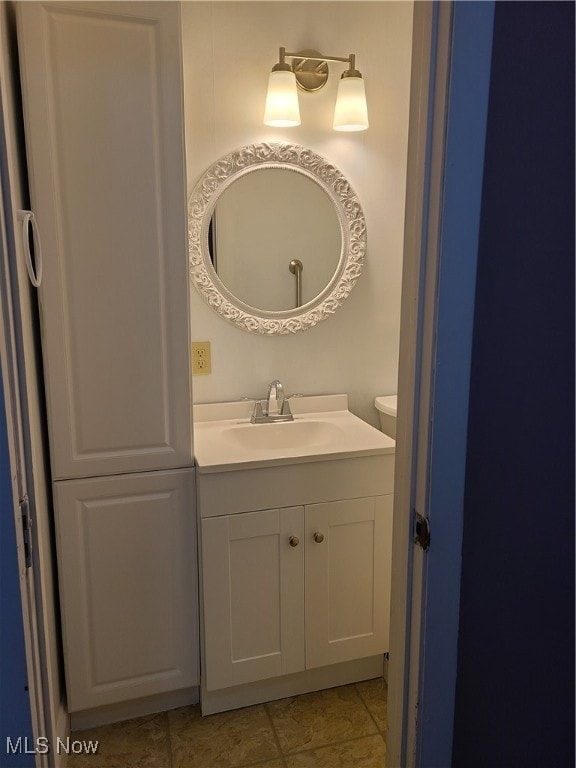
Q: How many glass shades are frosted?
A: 2